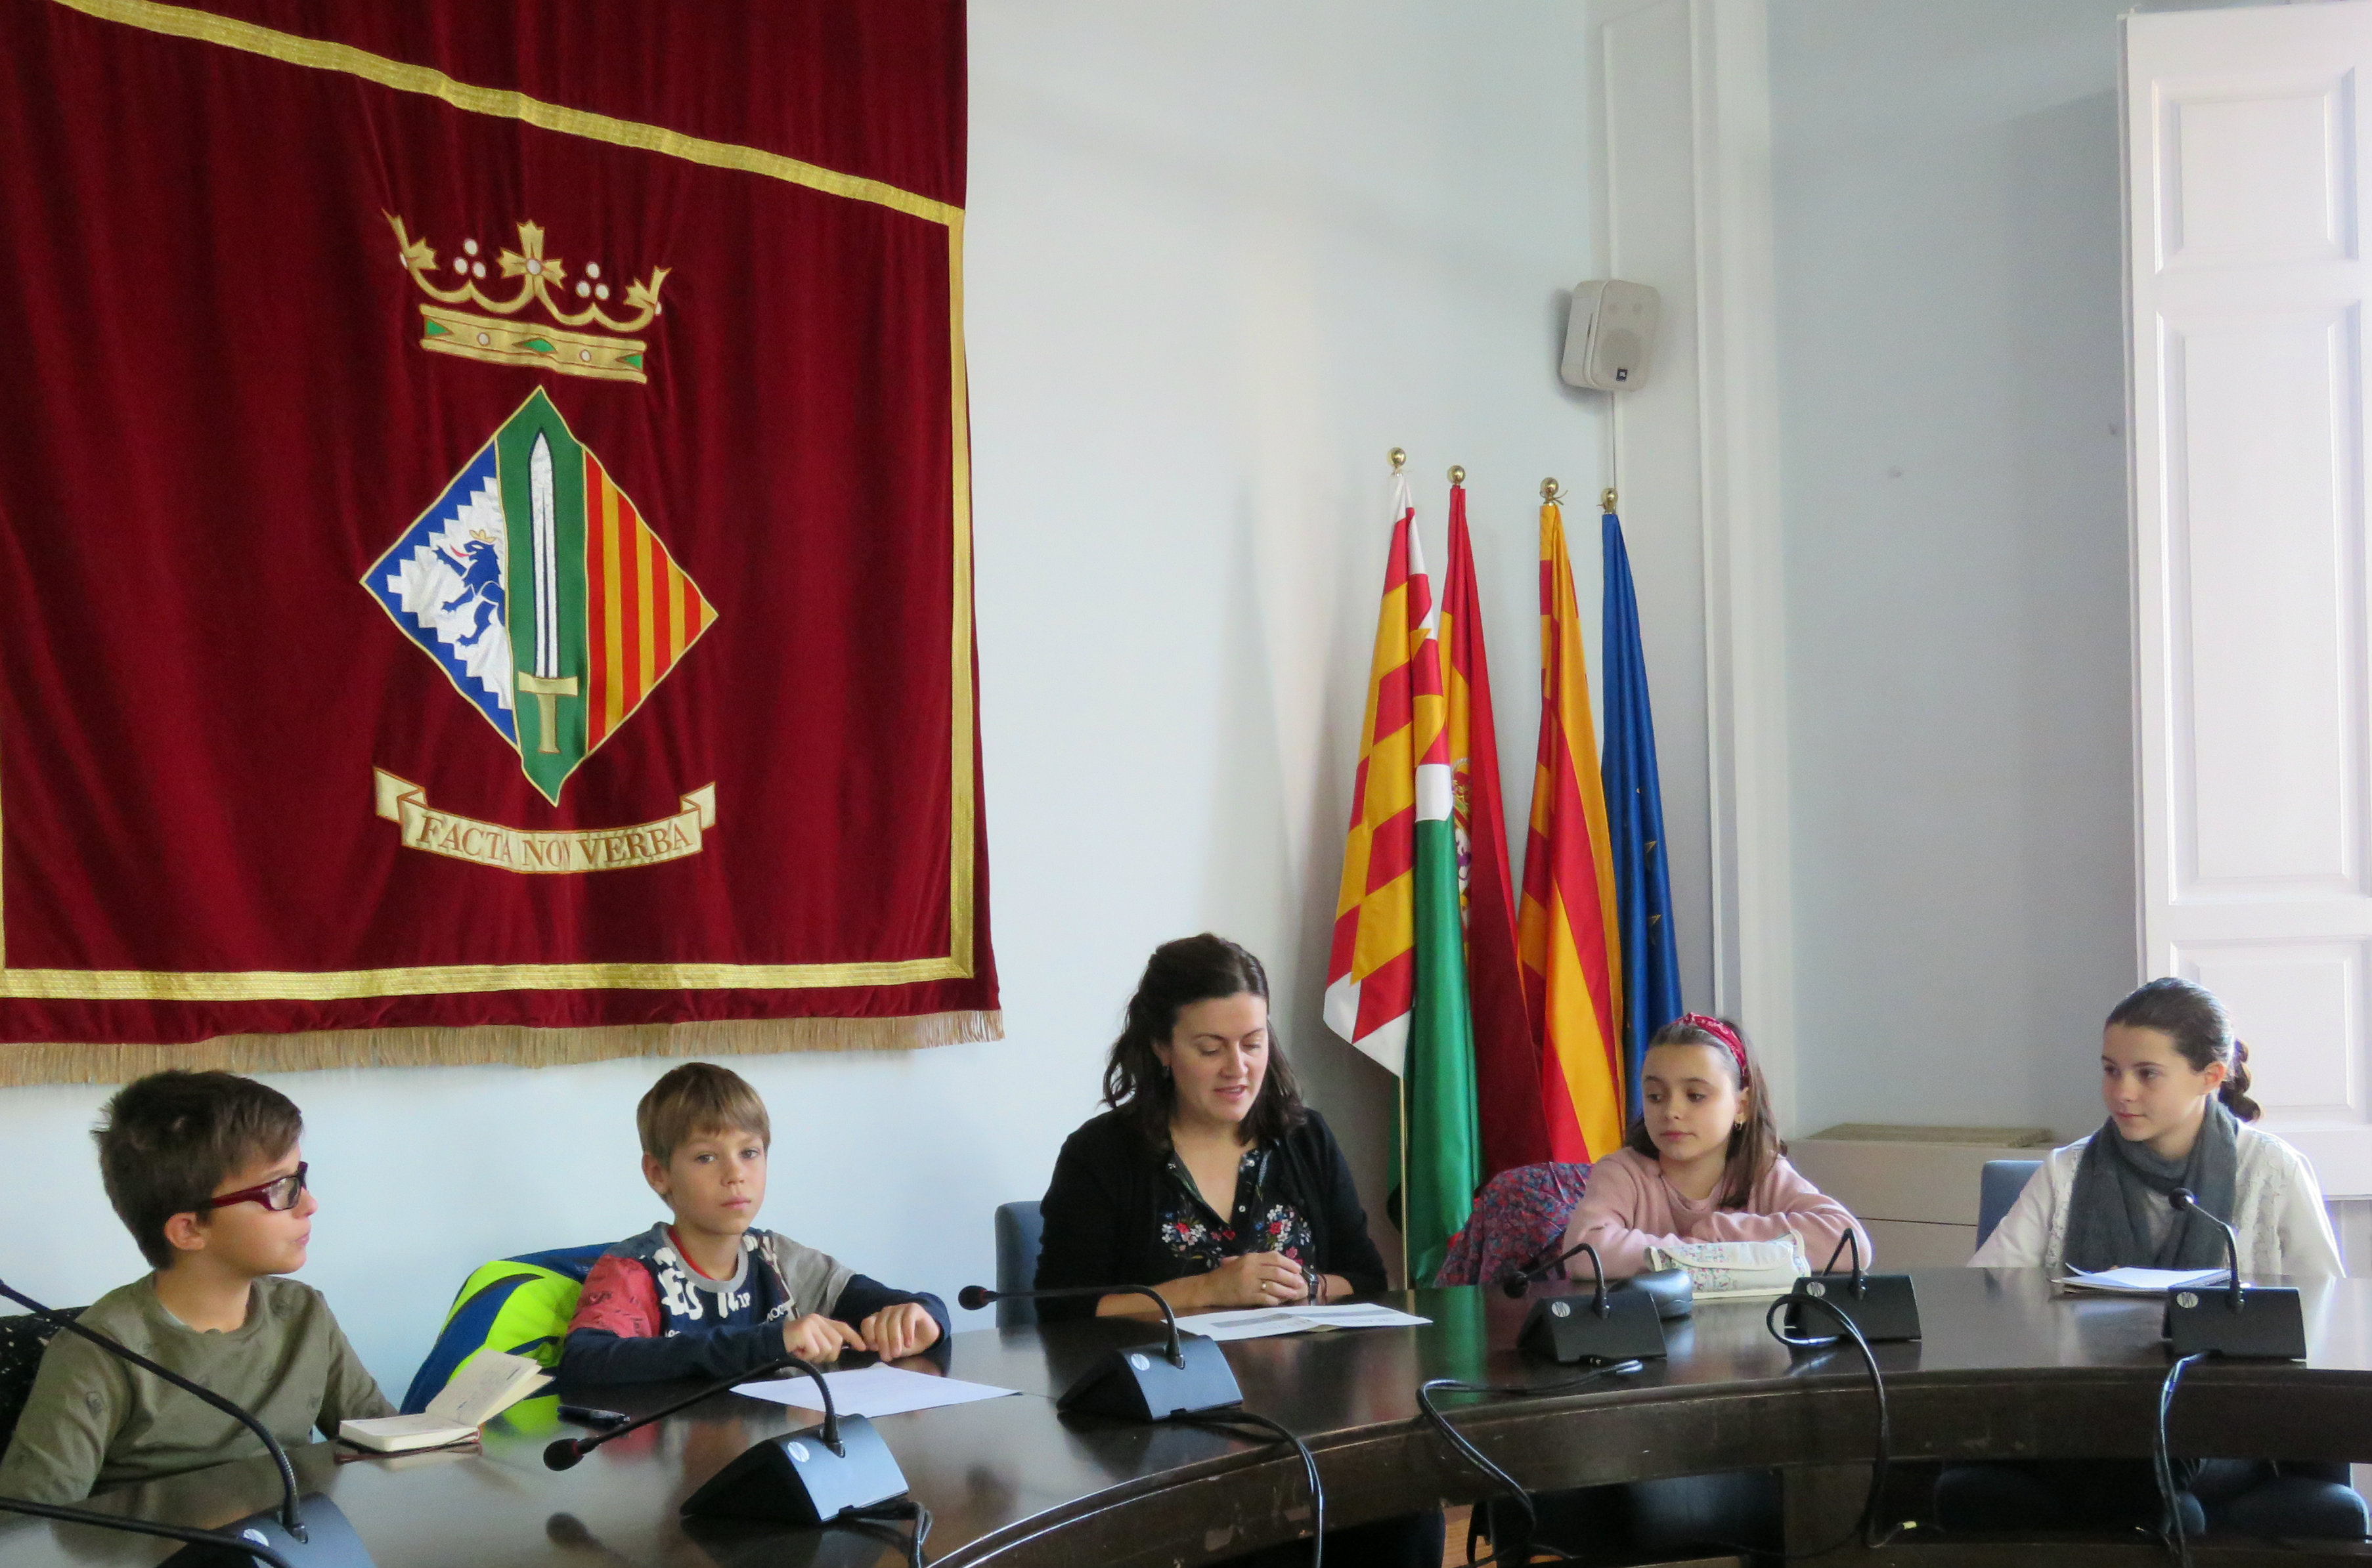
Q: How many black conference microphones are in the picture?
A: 7